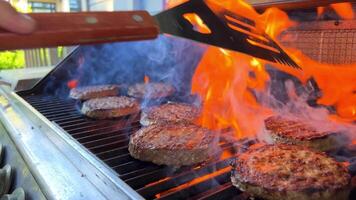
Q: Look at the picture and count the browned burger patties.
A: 7